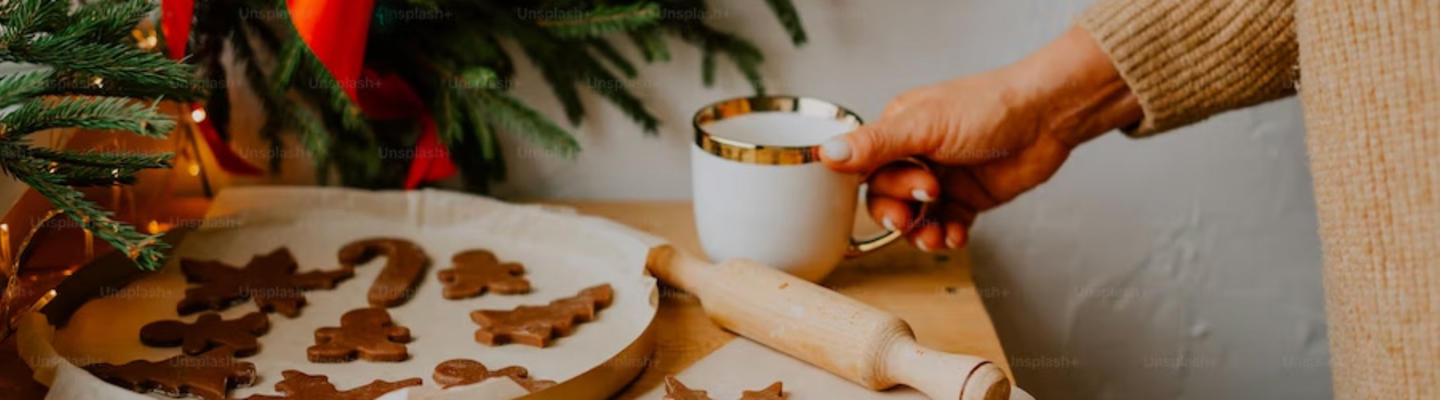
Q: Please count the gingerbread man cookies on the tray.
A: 4